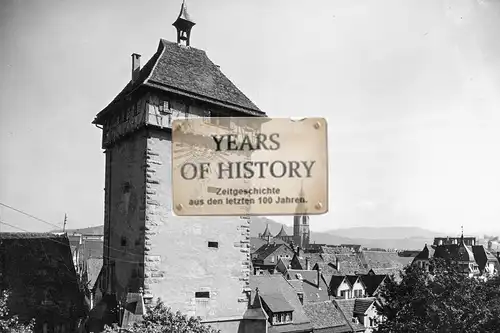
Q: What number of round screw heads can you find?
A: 4